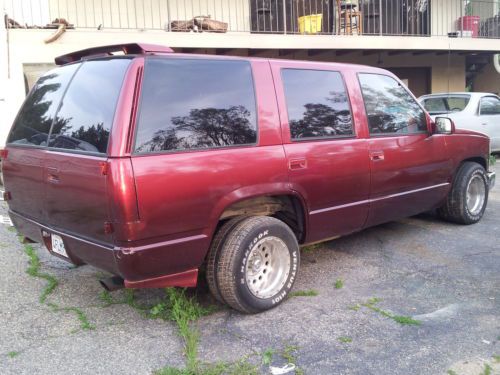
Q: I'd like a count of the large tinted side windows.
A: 3